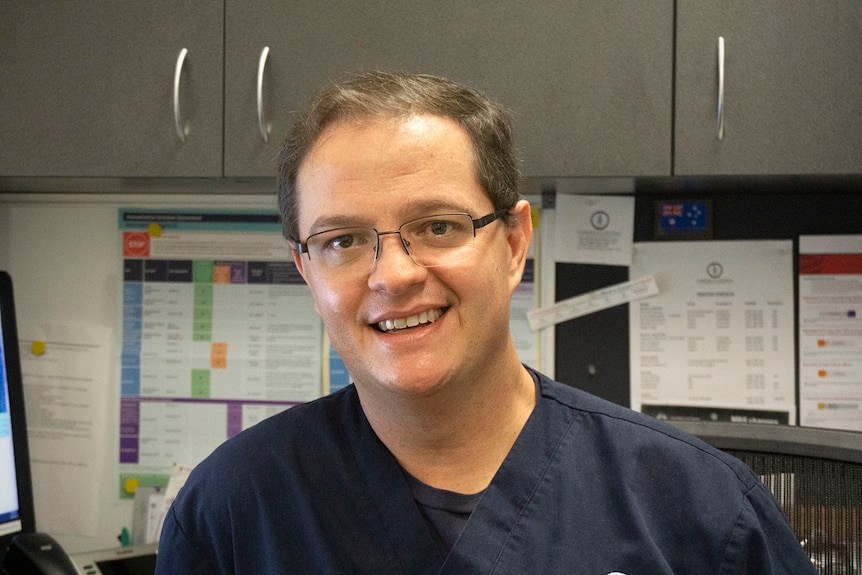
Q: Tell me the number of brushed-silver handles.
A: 3